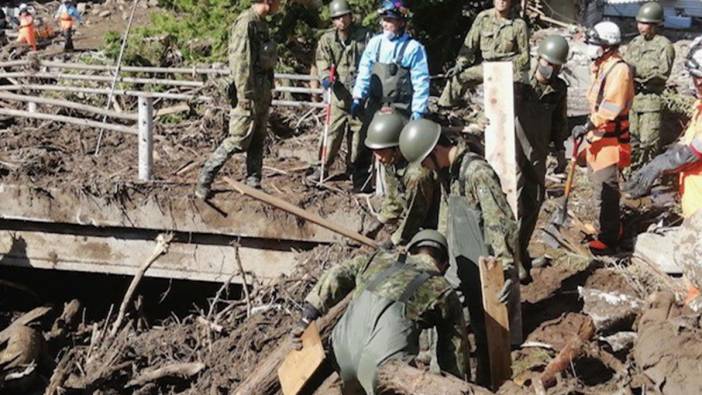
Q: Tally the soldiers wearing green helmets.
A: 6